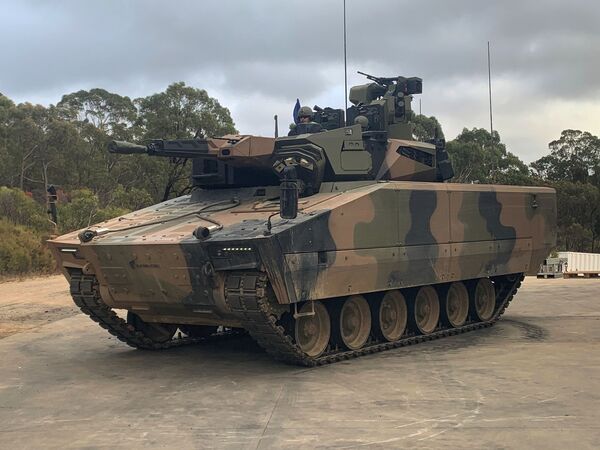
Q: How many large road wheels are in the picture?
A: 6